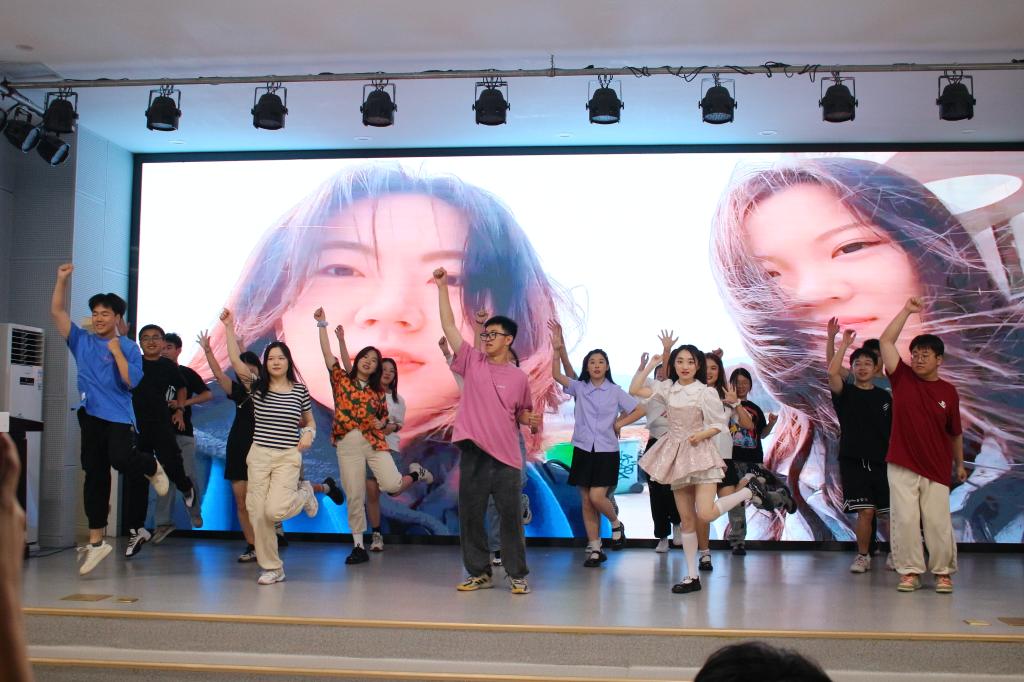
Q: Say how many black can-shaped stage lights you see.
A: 12